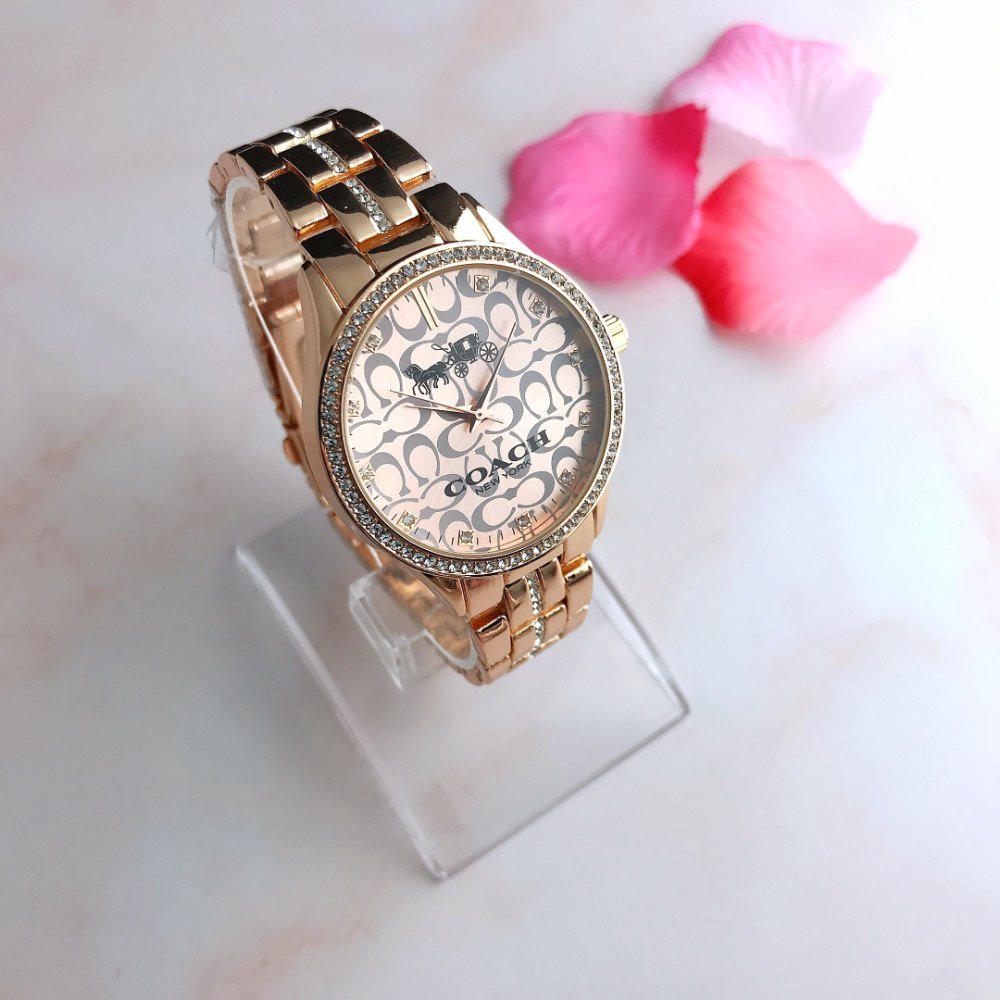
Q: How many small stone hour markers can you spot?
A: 11